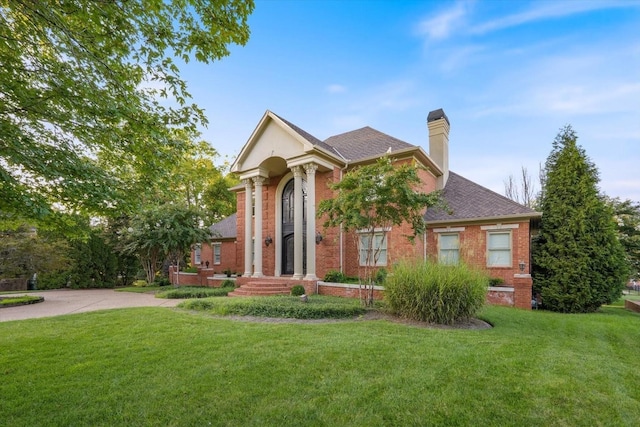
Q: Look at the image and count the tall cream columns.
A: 4